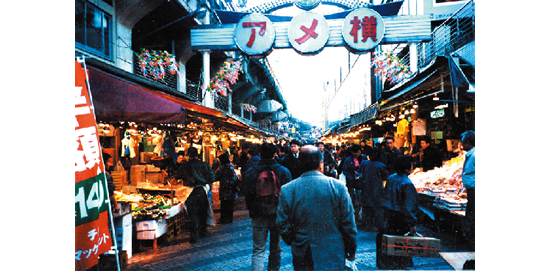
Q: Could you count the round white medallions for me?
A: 3